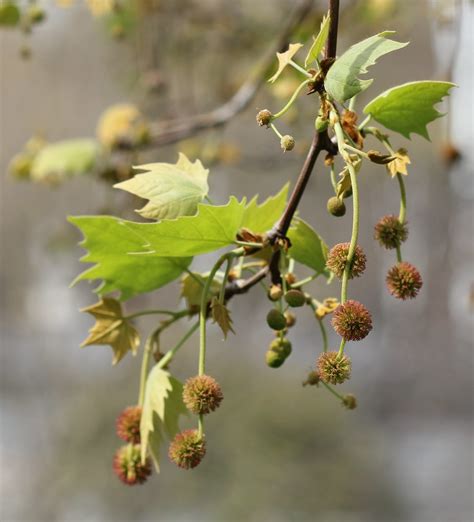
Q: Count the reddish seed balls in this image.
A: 9